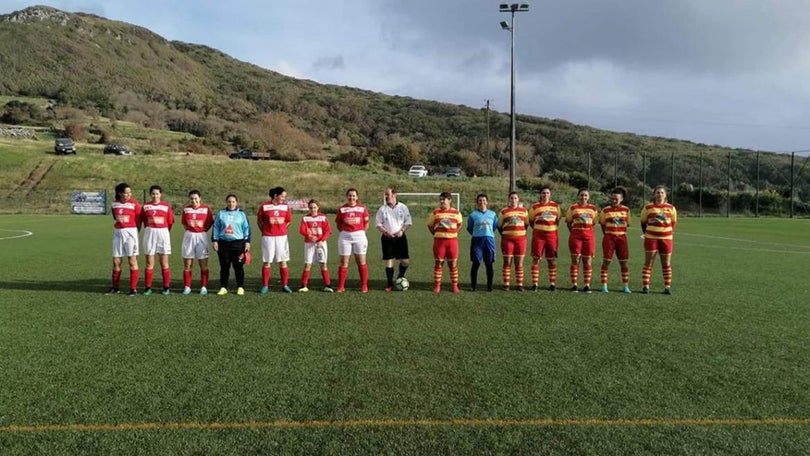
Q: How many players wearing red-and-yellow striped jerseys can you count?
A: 6